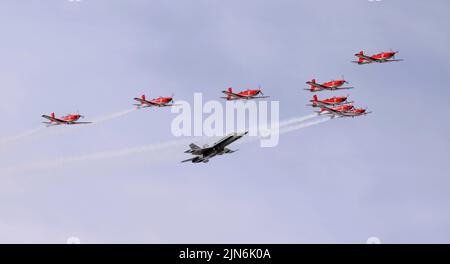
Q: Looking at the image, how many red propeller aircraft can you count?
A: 8